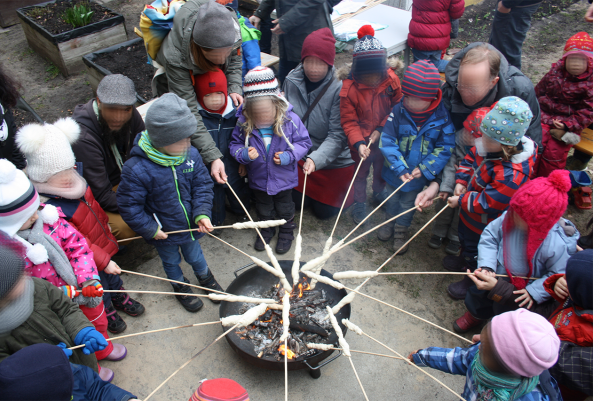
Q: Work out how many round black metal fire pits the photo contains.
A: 1